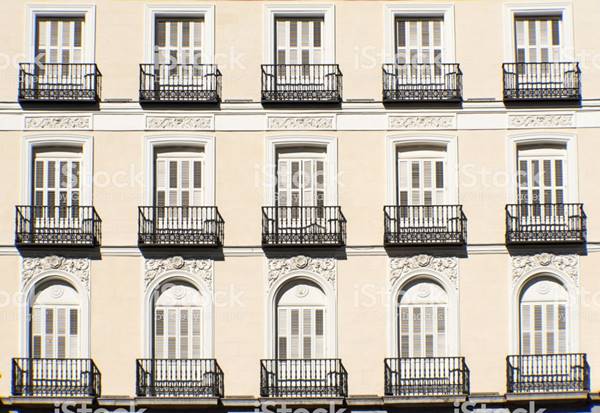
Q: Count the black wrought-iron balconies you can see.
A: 15